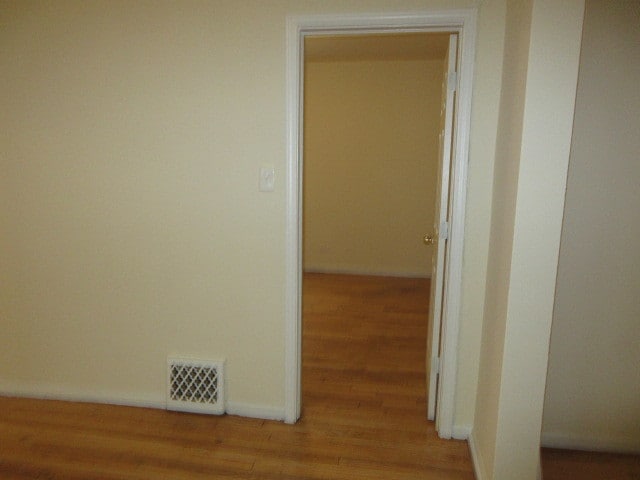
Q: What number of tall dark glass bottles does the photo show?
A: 0